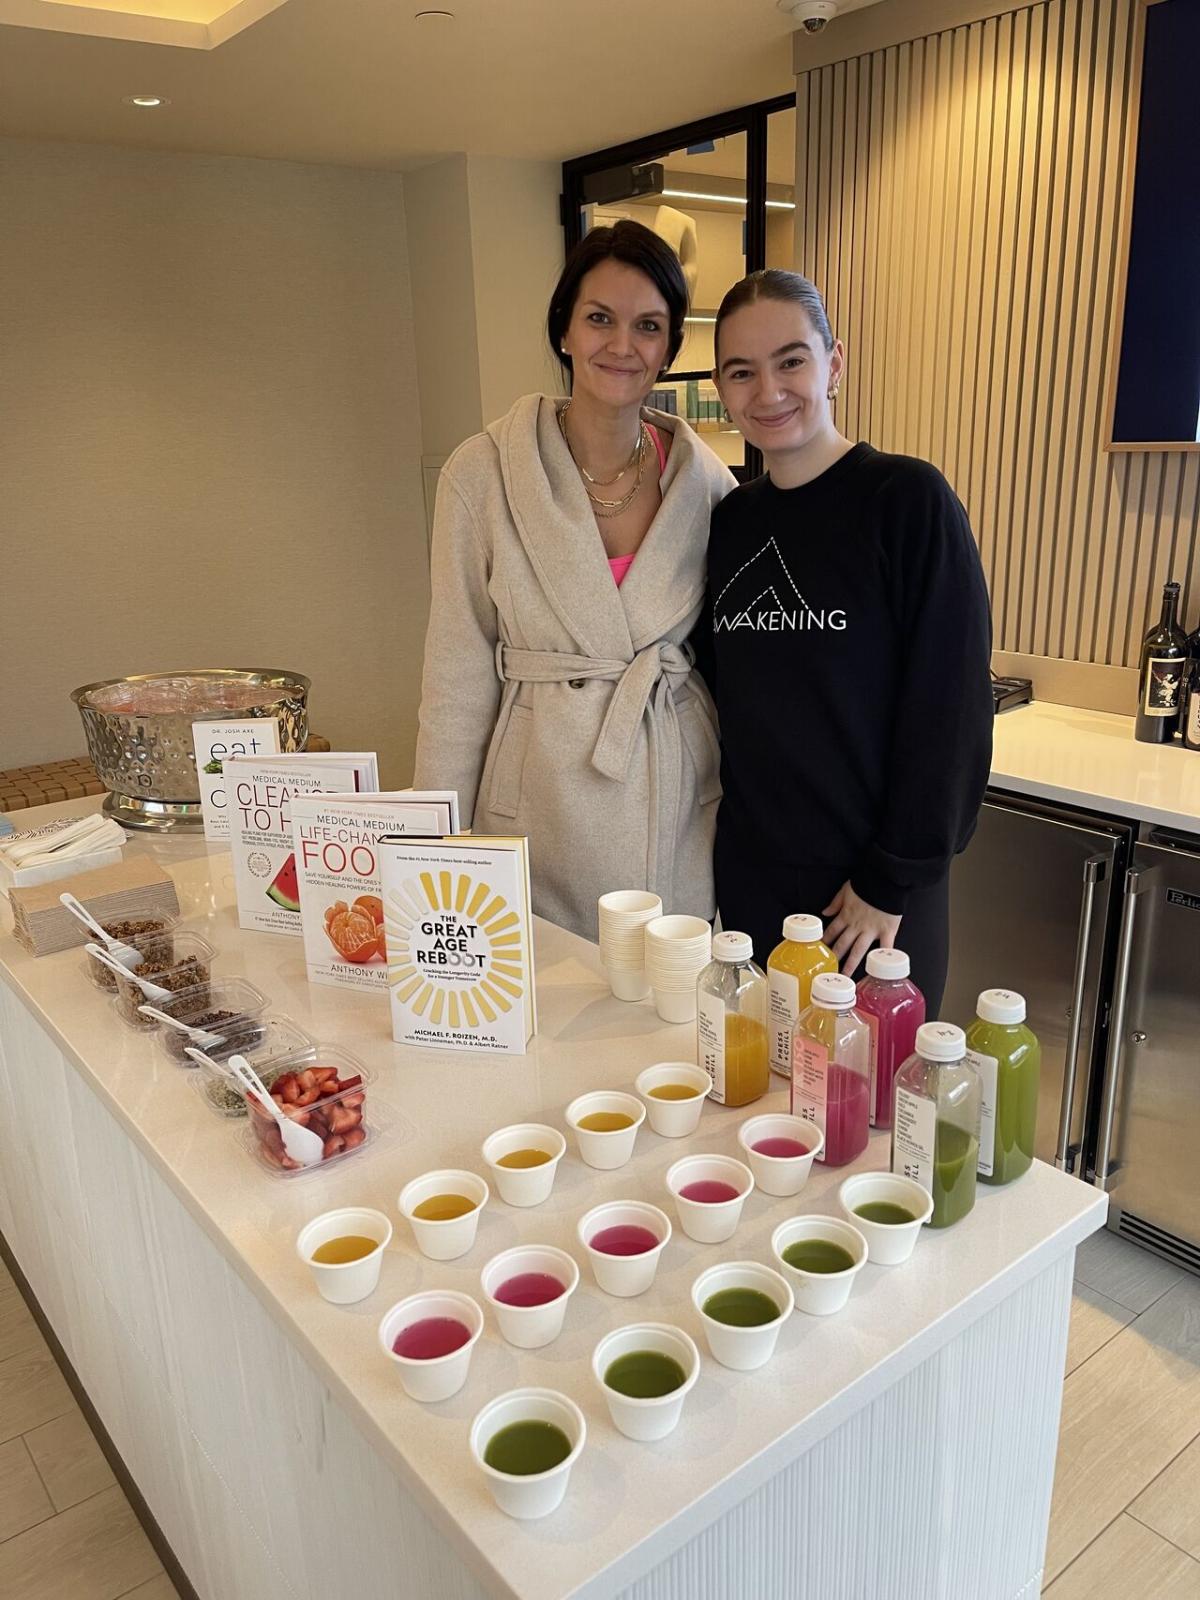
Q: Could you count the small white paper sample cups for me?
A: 15